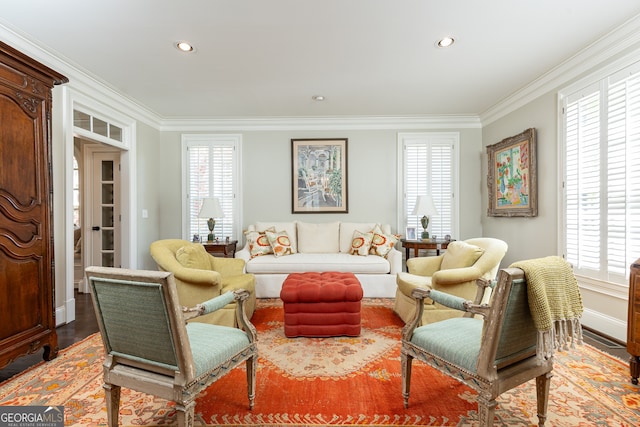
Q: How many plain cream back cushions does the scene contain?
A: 3